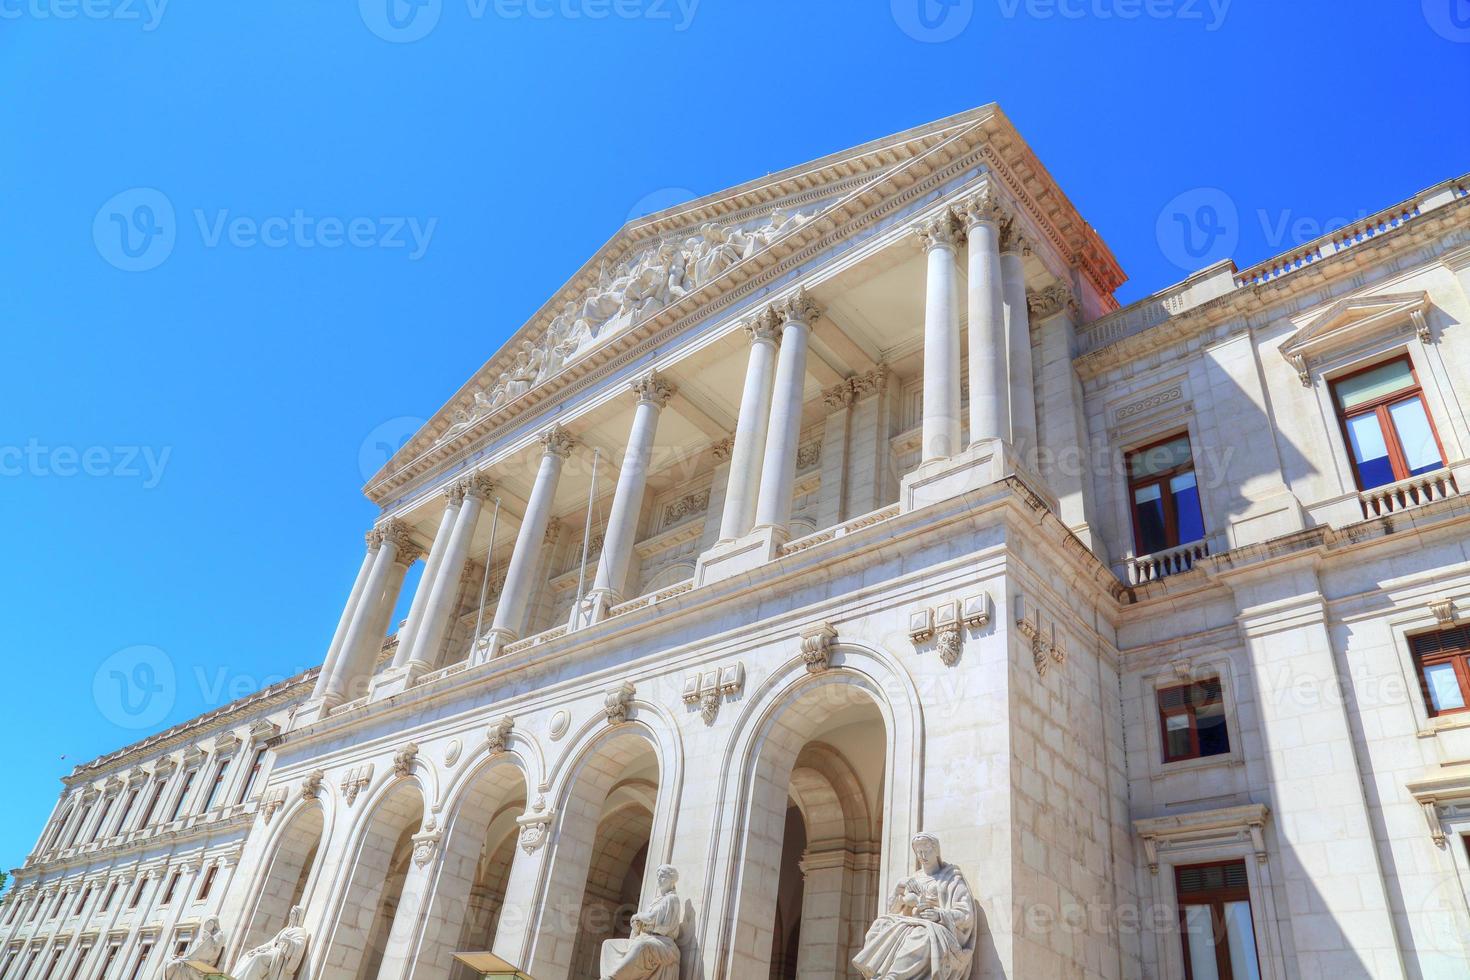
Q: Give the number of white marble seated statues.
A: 4